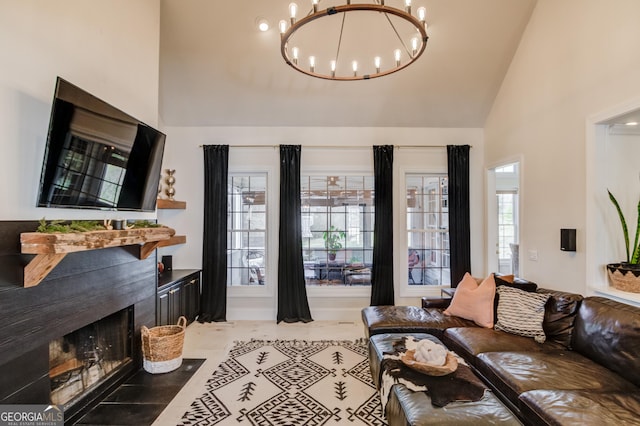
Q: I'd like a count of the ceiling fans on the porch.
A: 1